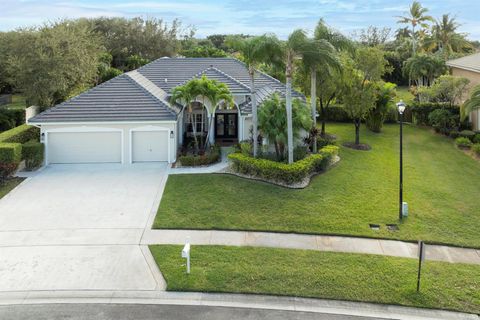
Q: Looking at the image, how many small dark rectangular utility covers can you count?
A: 2